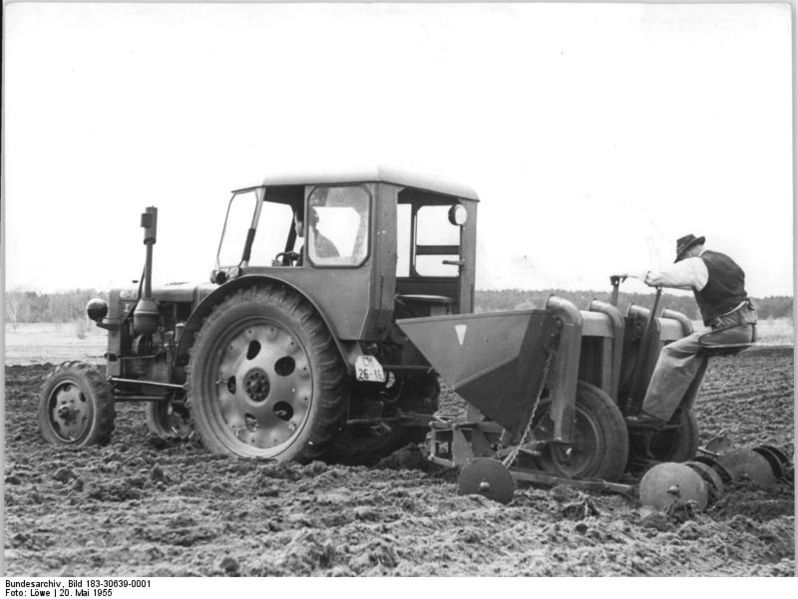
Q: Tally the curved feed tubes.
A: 4